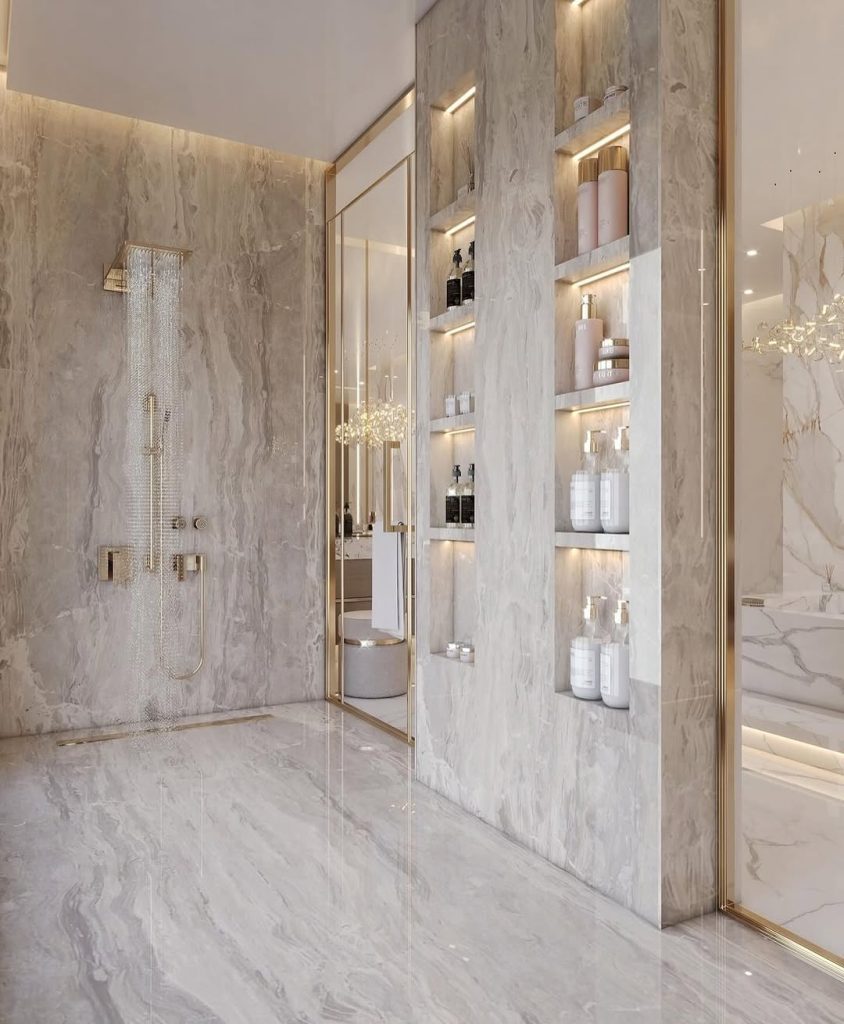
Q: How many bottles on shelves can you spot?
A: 11